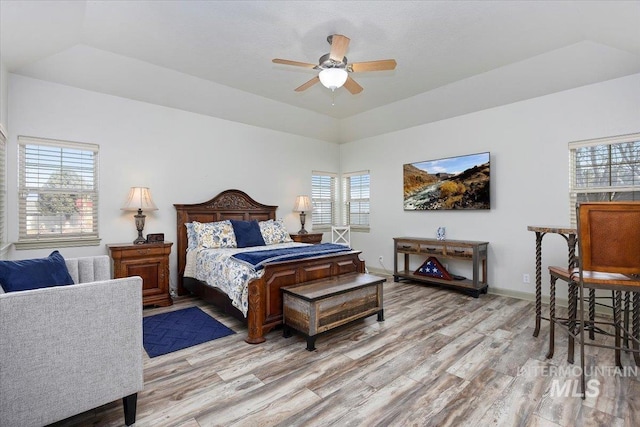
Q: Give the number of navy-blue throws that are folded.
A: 1